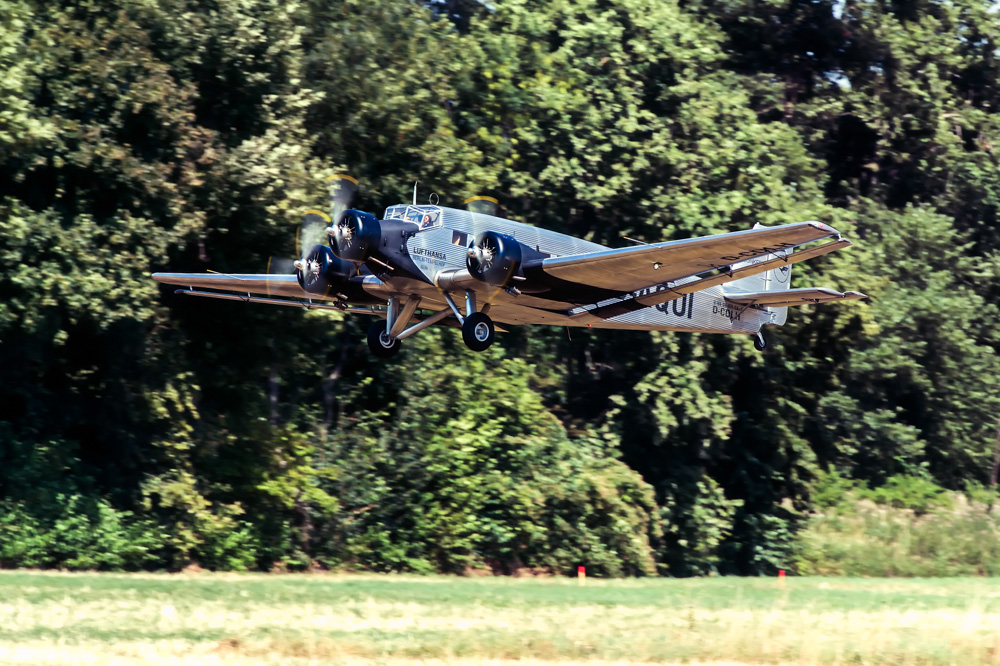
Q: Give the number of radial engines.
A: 3